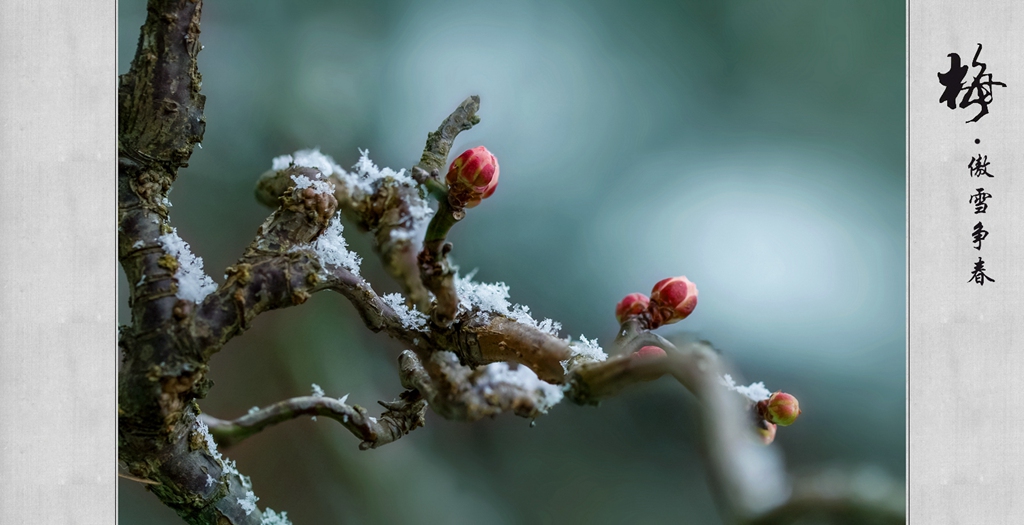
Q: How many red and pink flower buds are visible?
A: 6